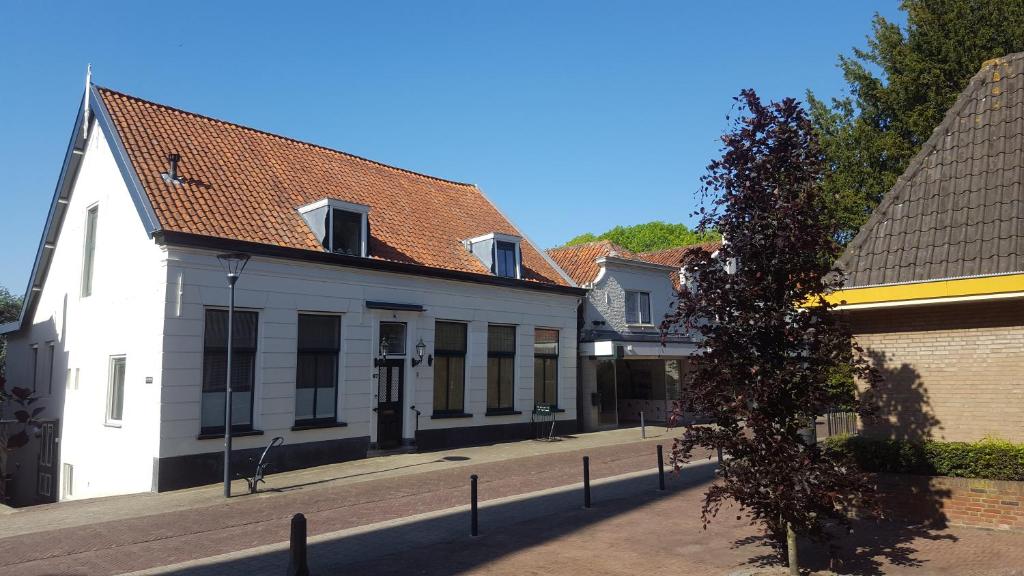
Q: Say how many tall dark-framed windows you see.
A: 5